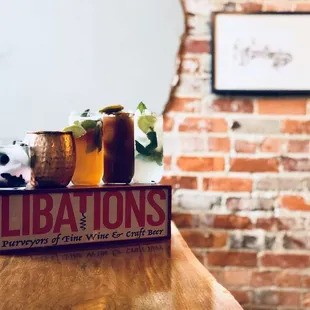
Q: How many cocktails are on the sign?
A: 5